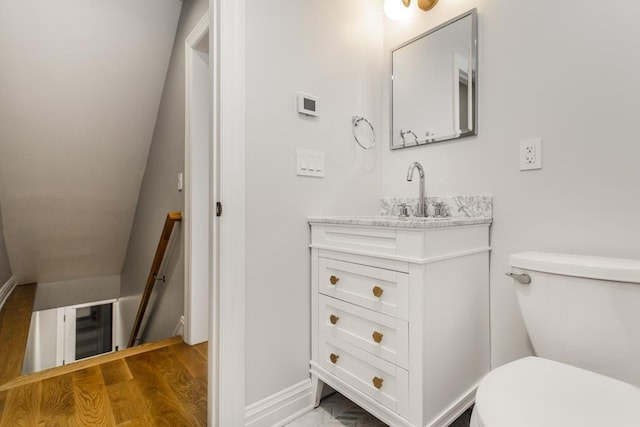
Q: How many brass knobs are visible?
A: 6